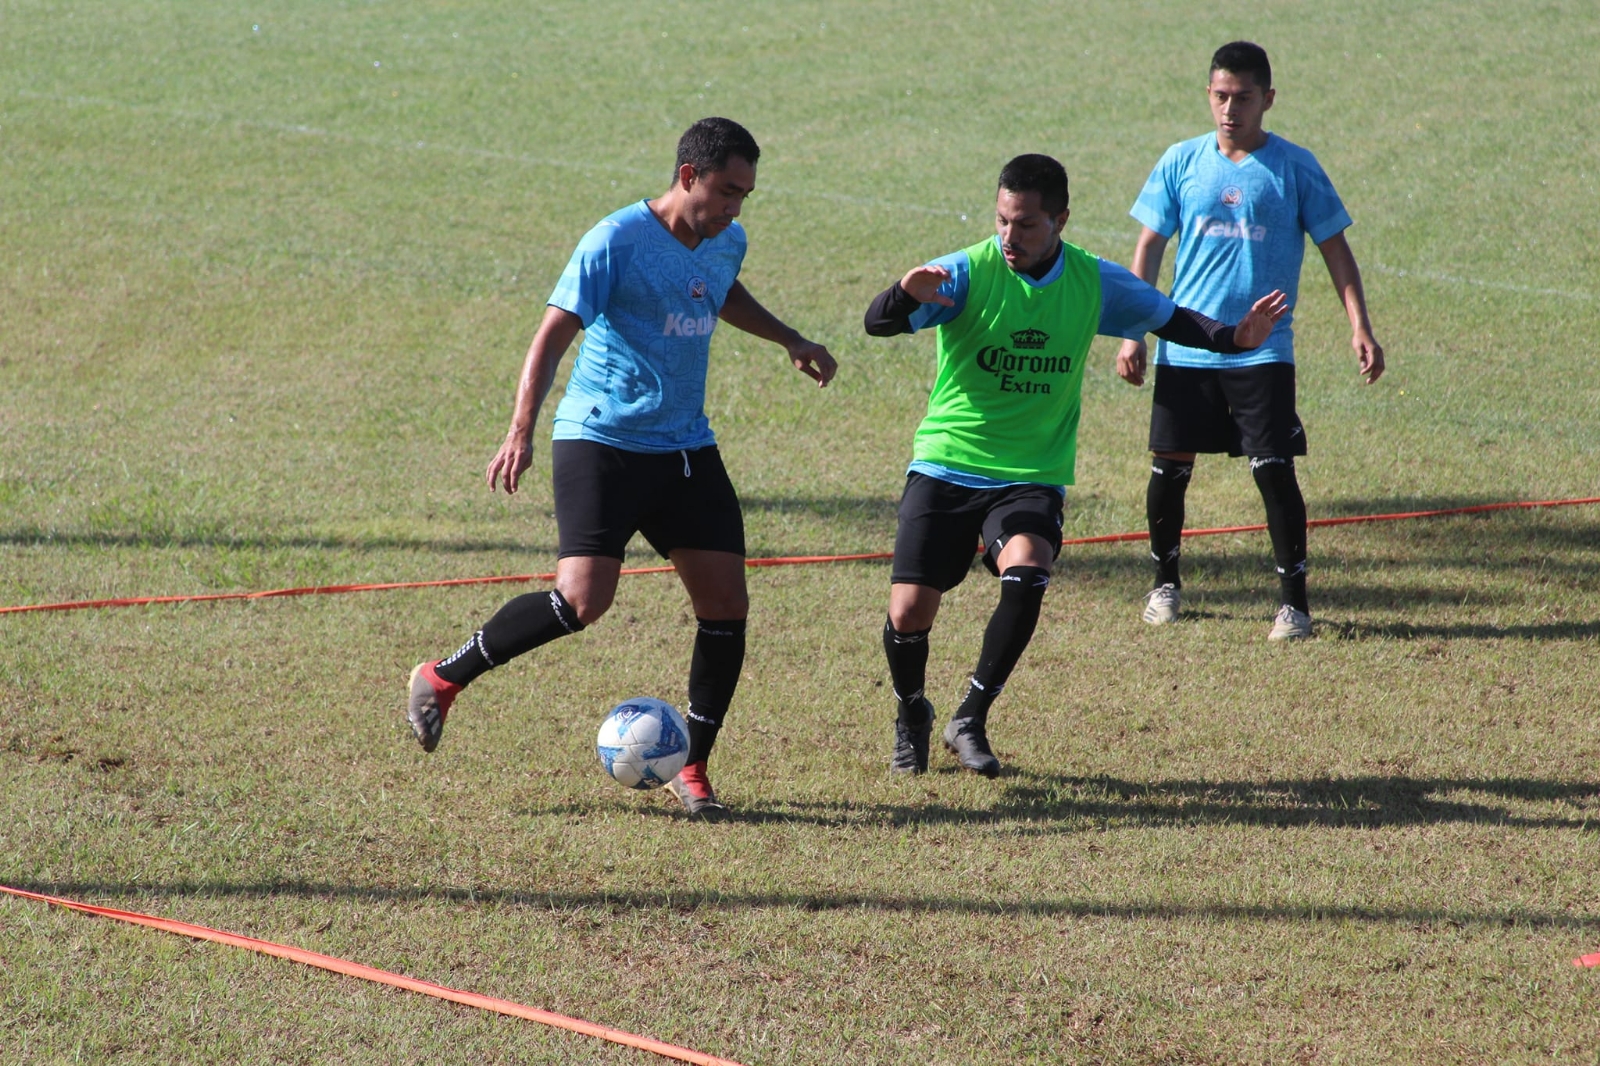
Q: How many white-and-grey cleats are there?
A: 2